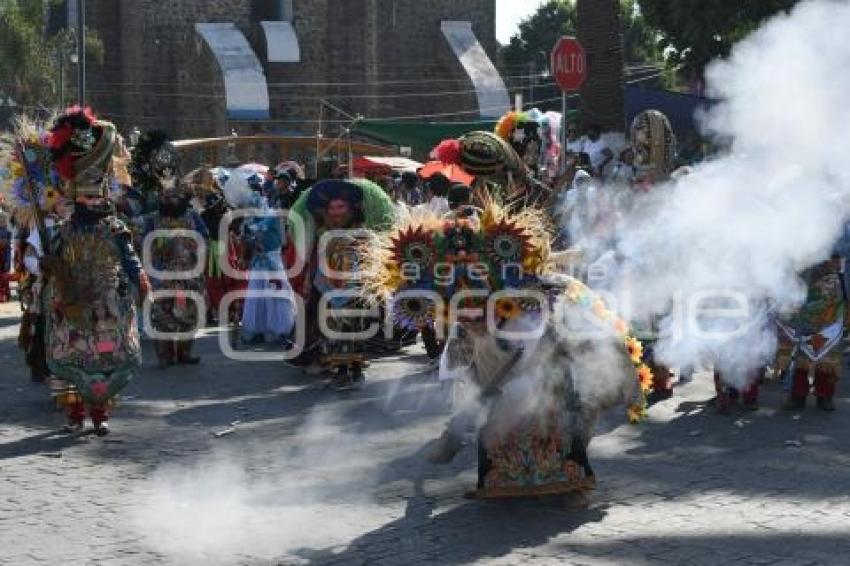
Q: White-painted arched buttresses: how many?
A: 3